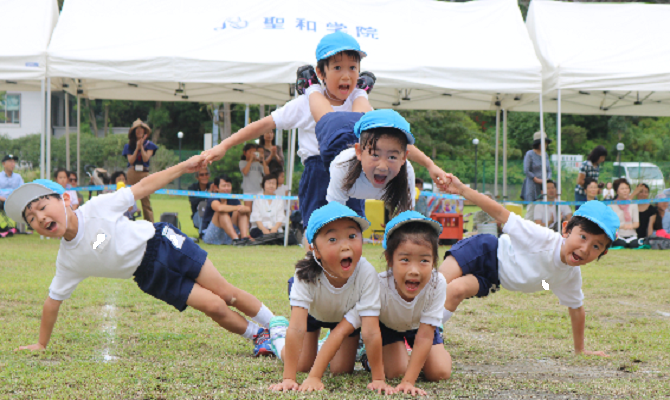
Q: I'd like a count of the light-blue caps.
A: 6